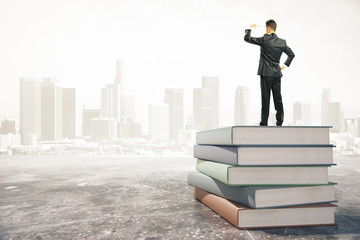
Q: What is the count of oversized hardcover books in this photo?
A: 5